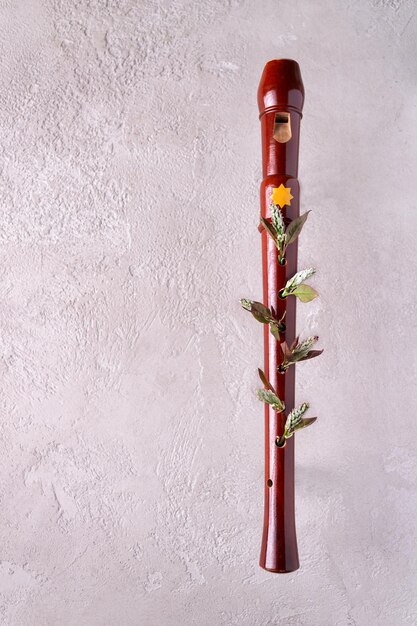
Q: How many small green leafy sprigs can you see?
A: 6